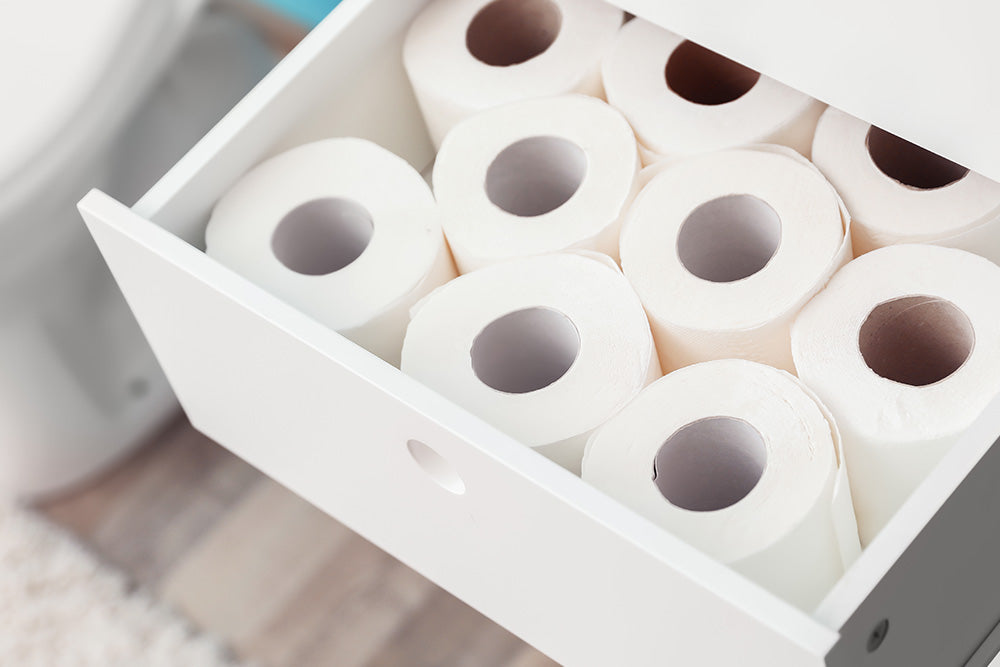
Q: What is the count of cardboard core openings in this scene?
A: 9